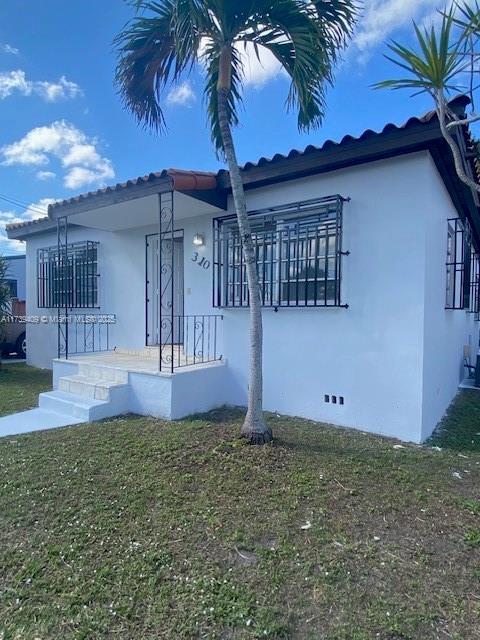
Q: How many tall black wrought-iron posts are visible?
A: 2